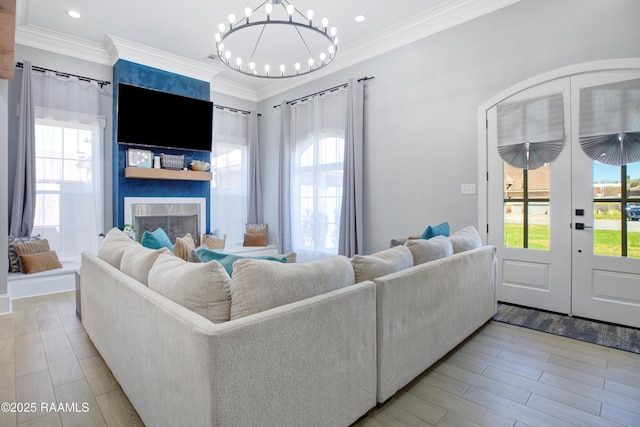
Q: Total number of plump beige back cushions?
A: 7